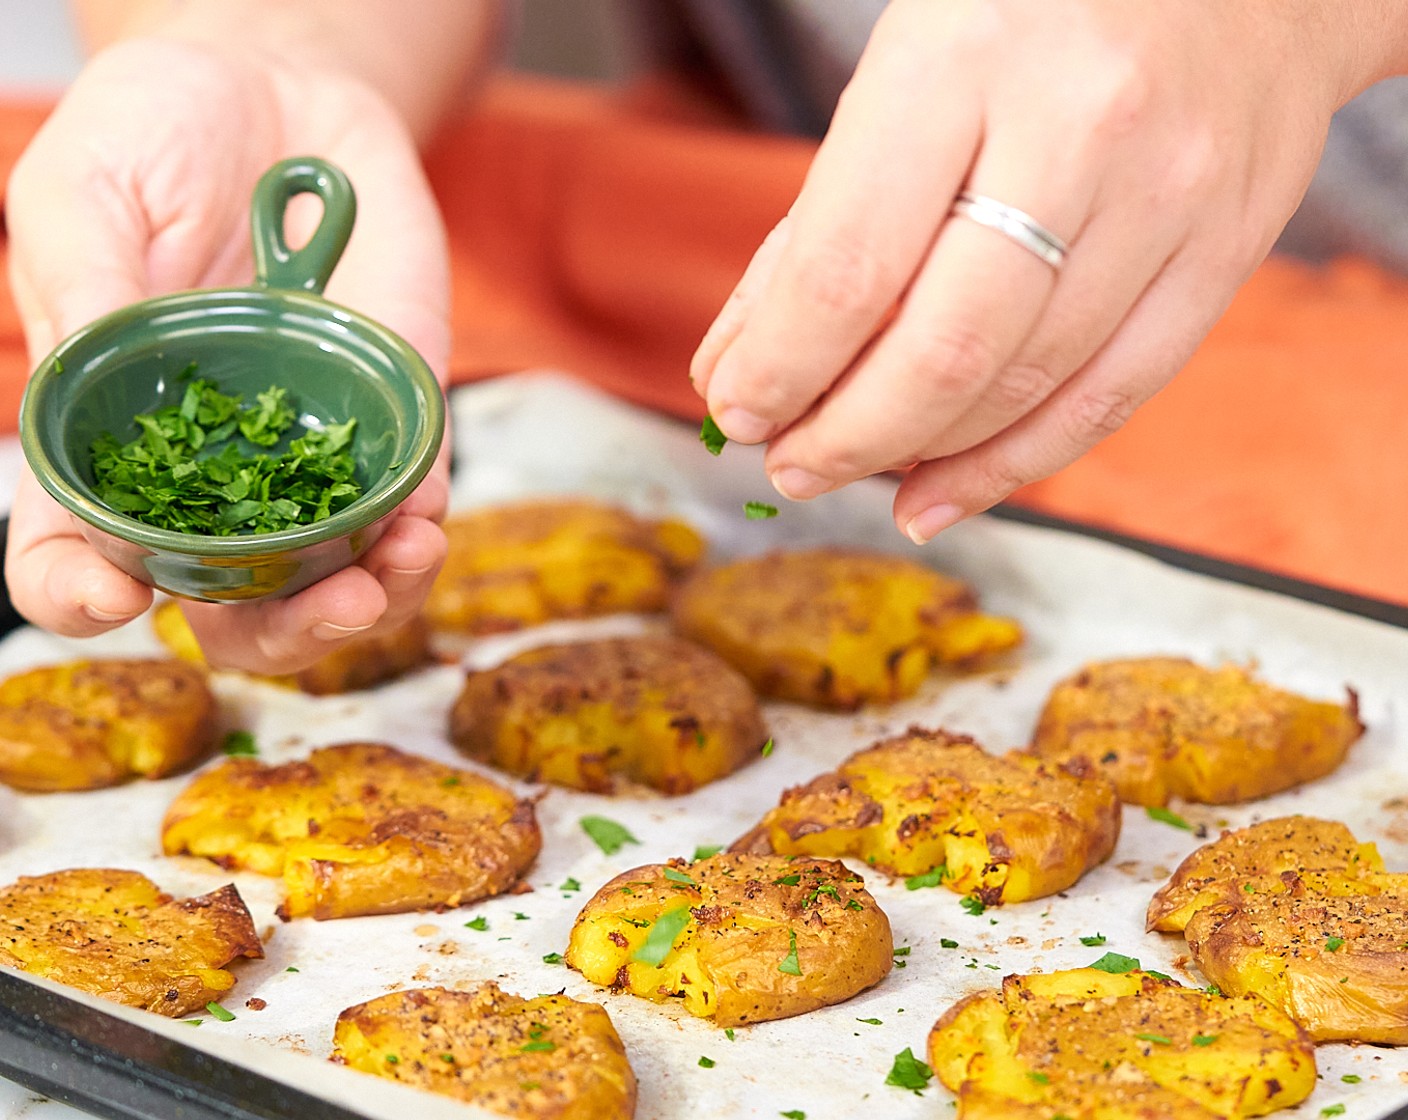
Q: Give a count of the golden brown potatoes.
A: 13